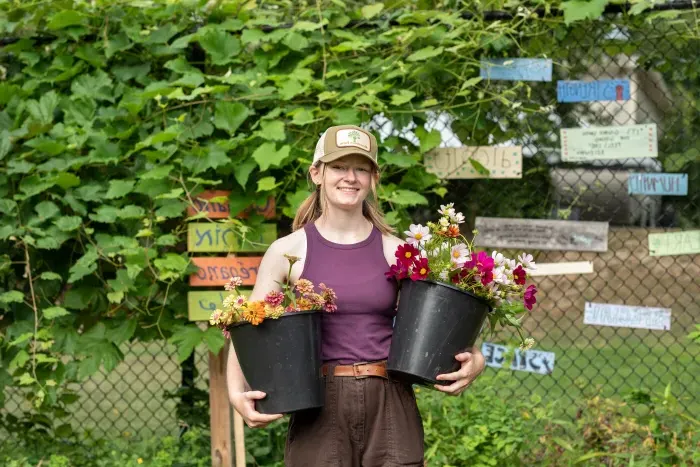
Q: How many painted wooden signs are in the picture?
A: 14